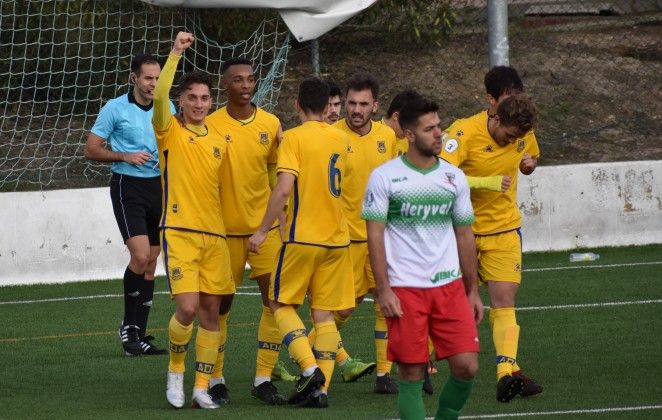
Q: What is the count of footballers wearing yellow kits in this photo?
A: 8